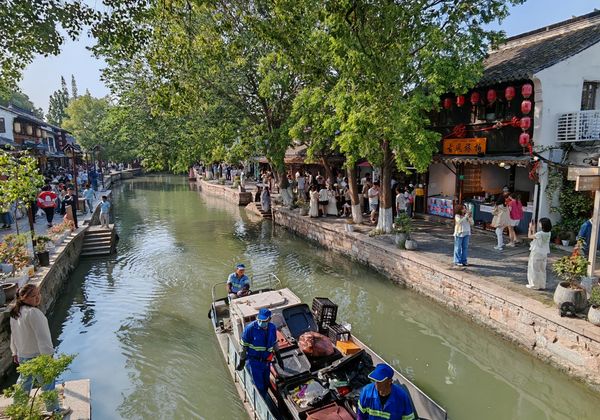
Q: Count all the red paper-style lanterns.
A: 9